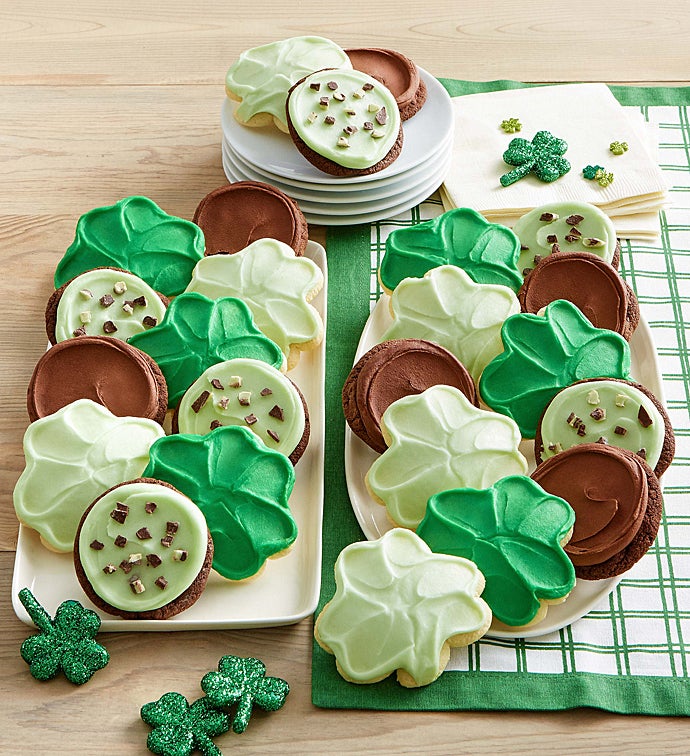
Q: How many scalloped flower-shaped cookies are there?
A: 12